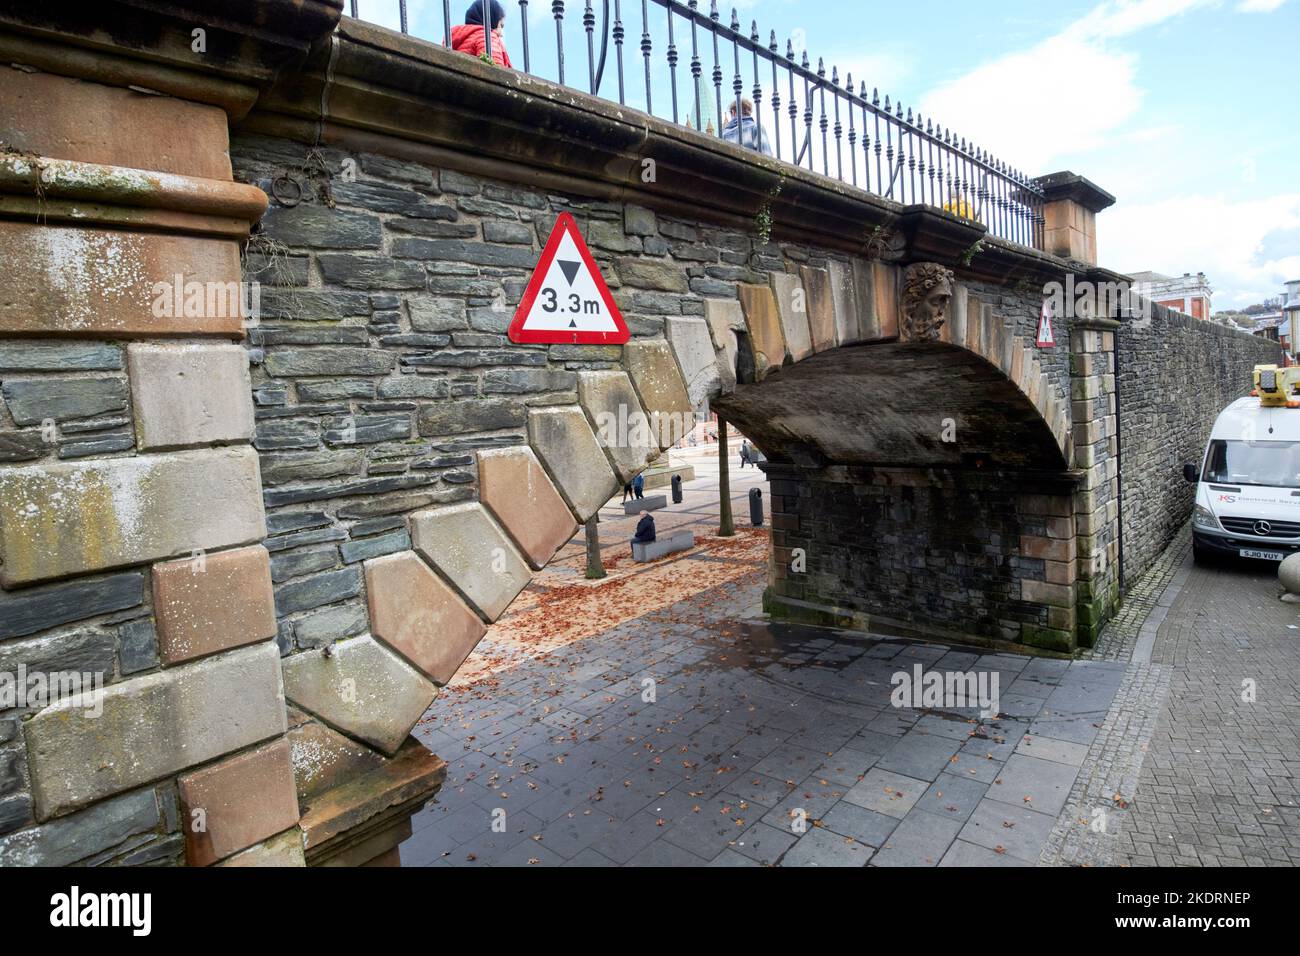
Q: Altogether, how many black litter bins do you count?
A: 2